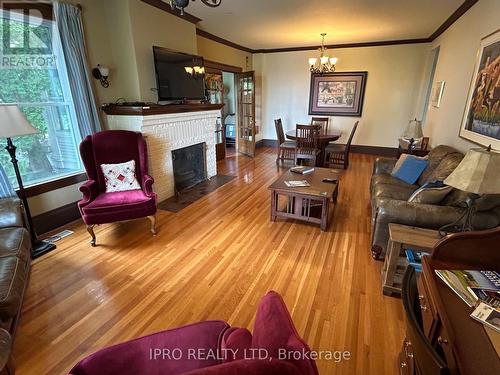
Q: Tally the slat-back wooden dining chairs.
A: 4